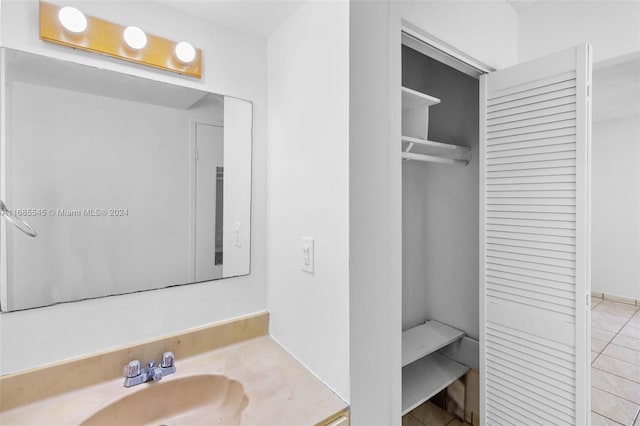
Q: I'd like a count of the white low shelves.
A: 2